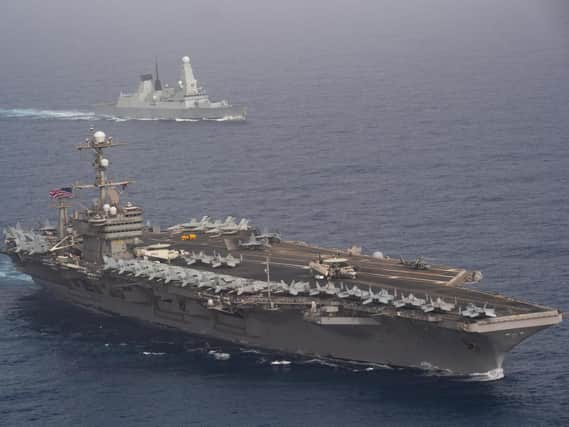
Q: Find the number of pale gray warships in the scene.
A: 1